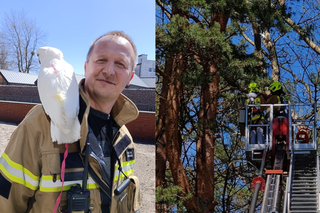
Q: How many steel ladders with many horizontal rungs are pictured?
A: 1